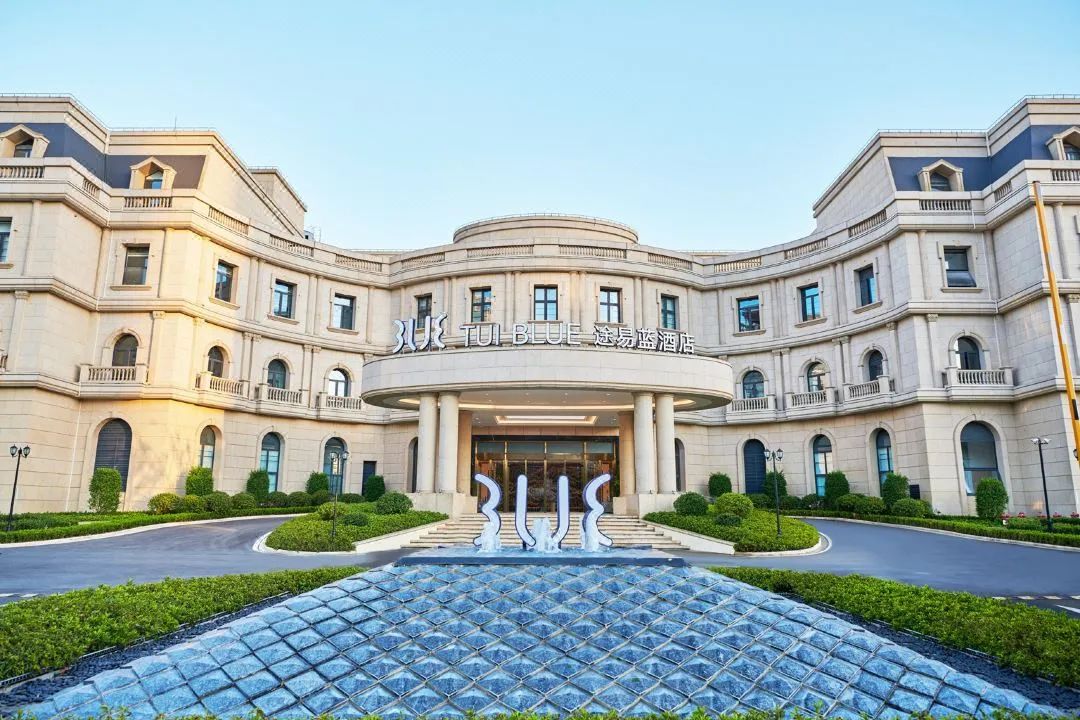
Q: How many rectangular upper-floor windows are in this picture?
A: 14